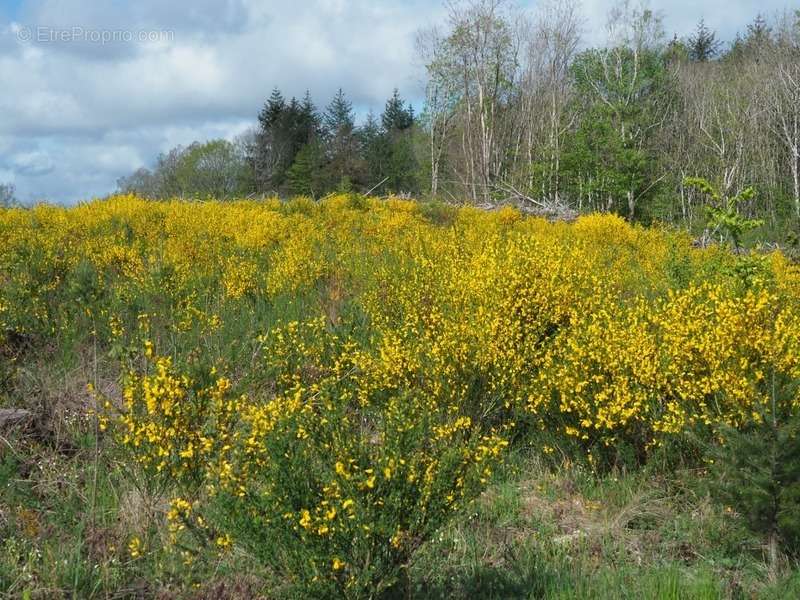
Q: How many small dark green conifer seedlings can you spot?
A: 1